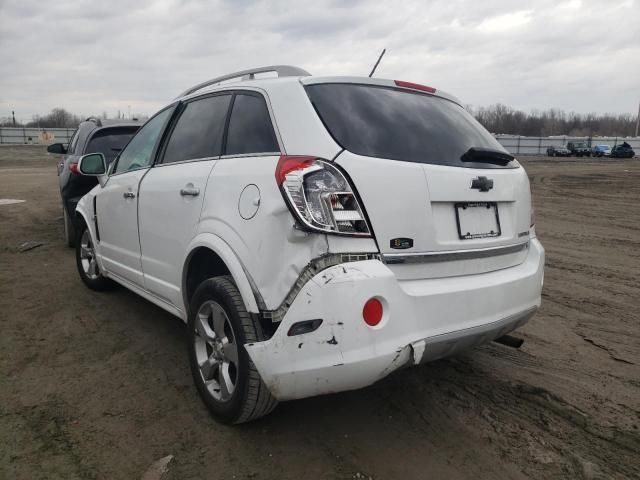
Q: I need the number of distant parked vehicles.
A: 4